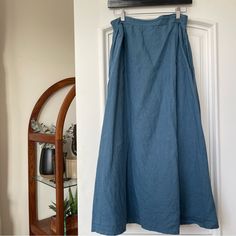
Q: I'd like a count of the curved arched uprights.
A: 2